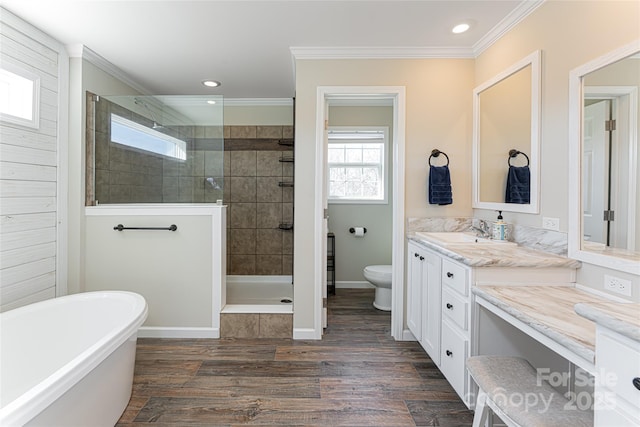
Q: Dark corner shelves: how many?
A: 4